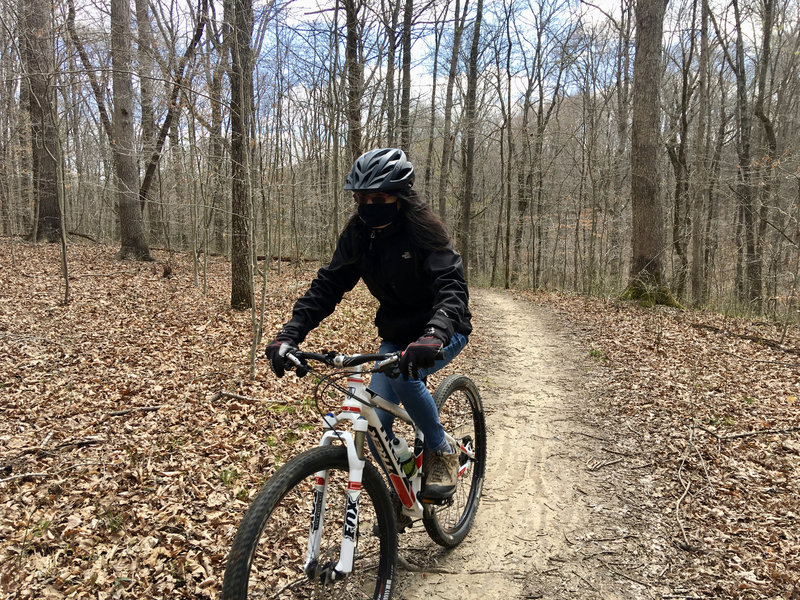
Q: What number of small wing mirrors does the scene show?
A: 0